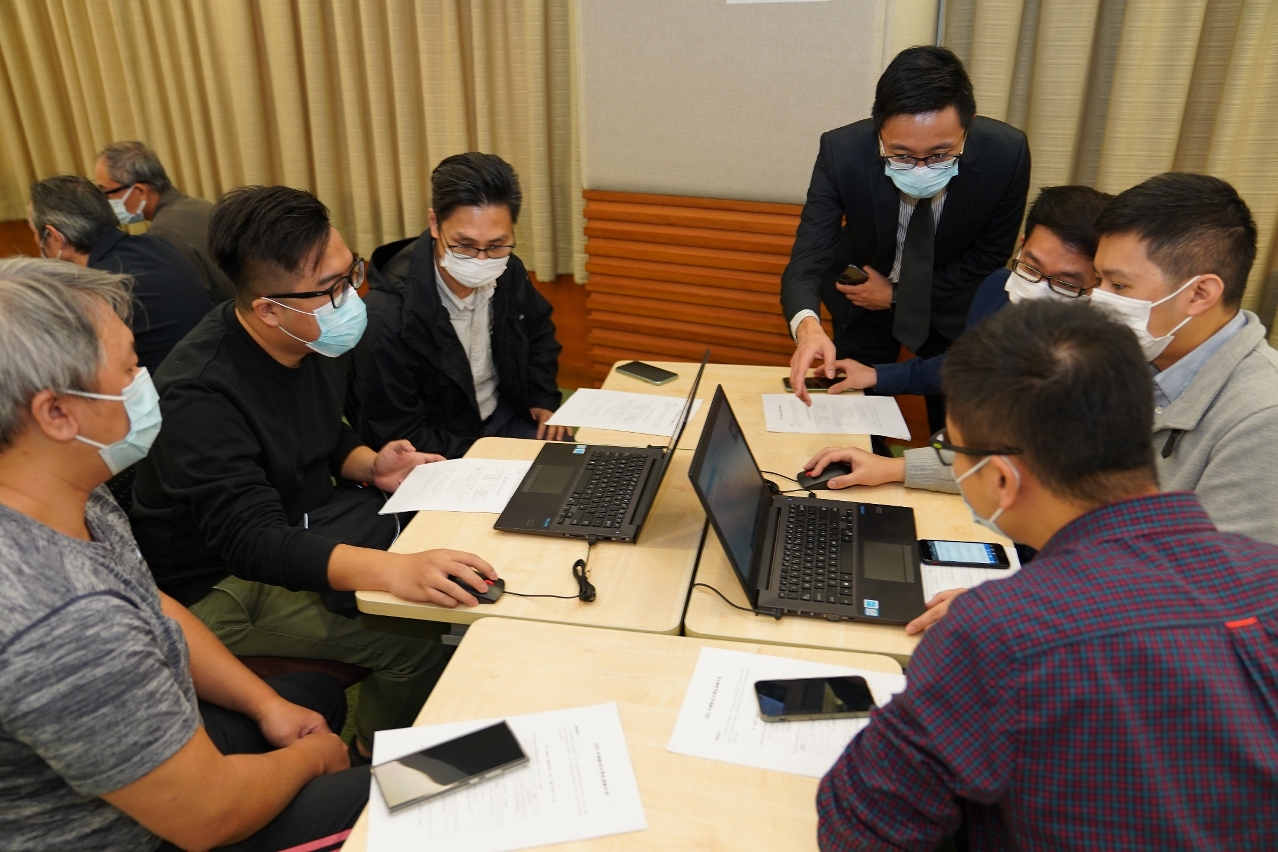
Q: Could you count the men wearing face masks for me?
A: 9